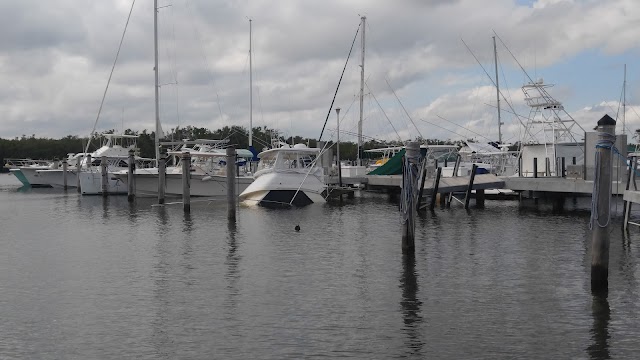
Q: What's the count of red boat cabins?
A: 0